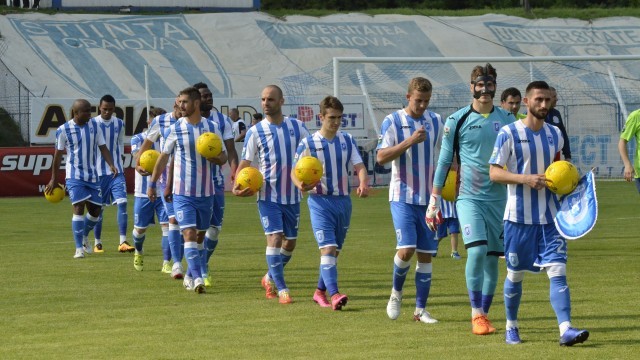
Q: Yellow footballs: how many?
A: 7